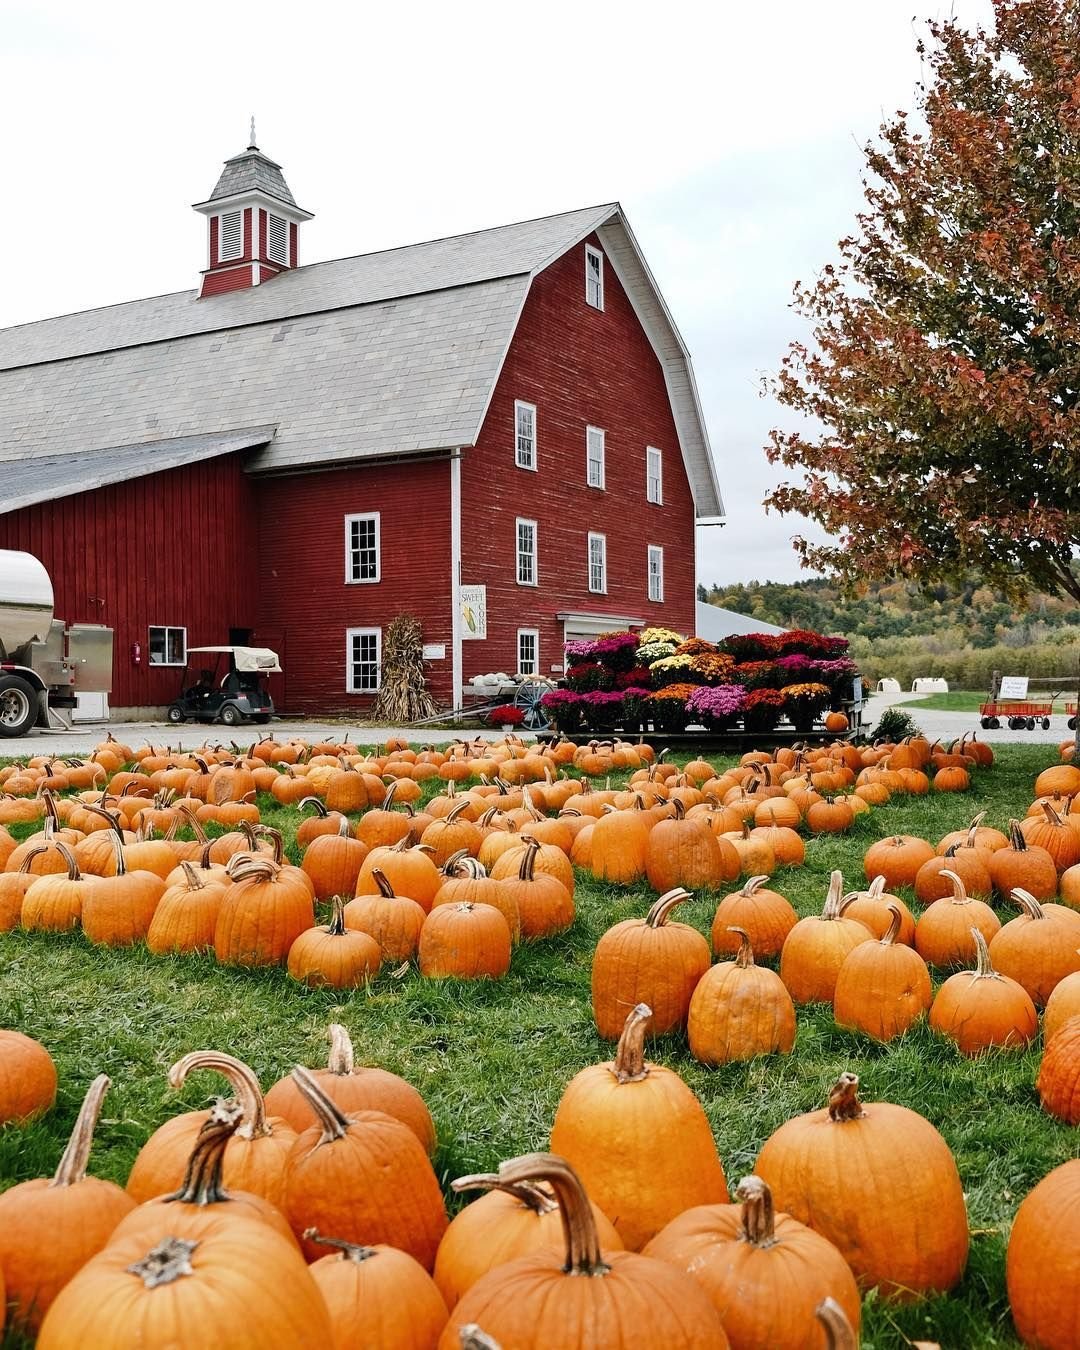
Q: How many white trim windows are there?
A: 11